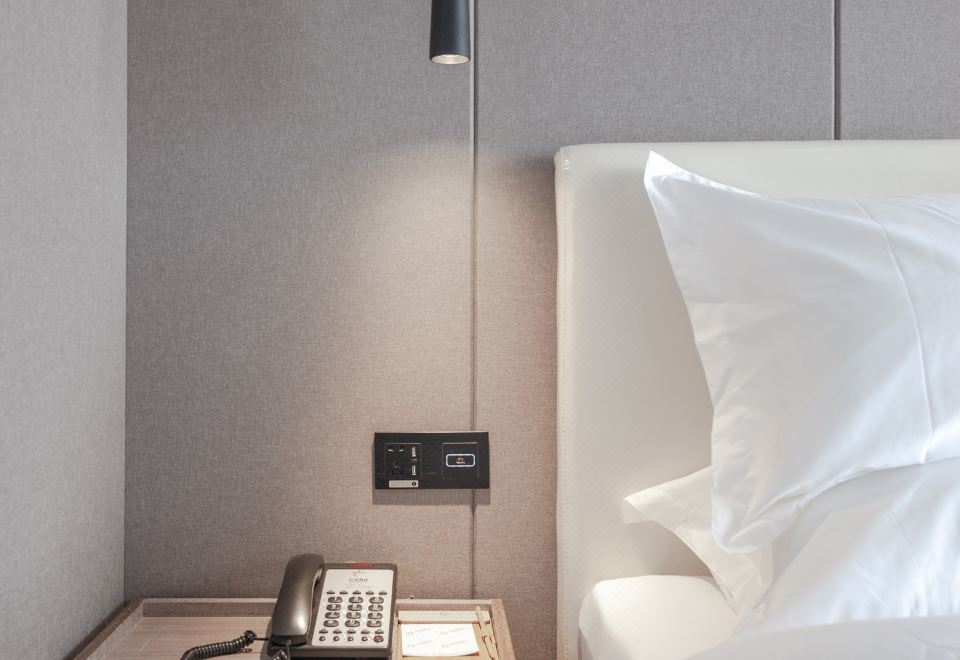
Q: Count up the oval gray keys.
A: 12